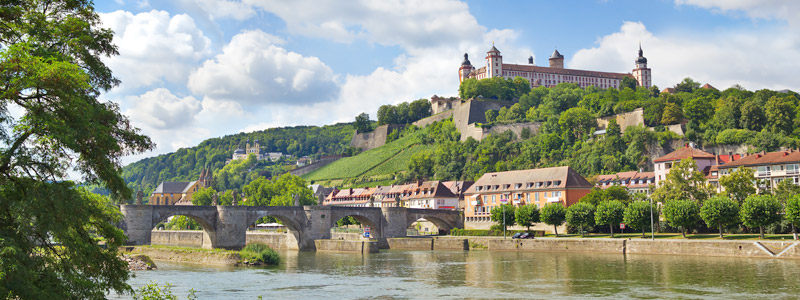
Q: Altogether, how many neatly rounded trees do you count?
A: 10